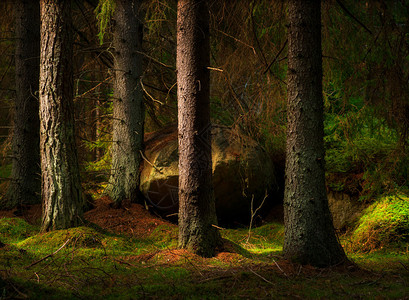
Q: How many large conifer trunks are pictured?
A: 5